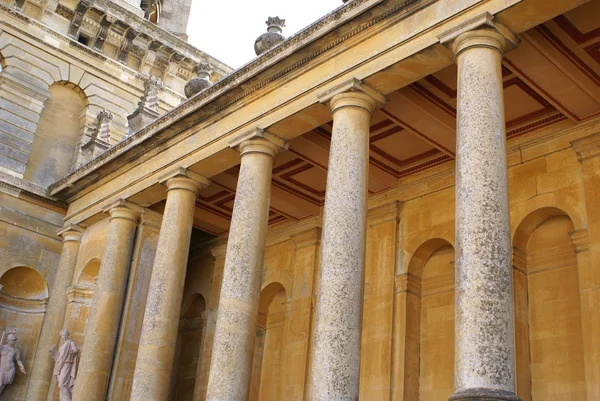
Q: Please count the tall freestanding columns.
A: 6